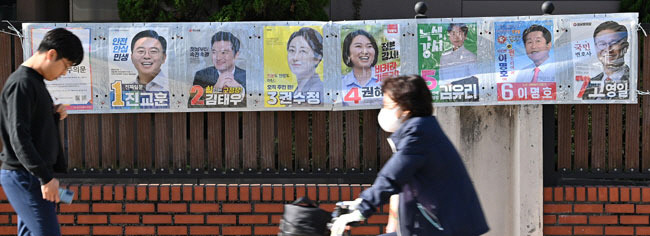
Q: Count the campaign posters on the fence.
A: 7